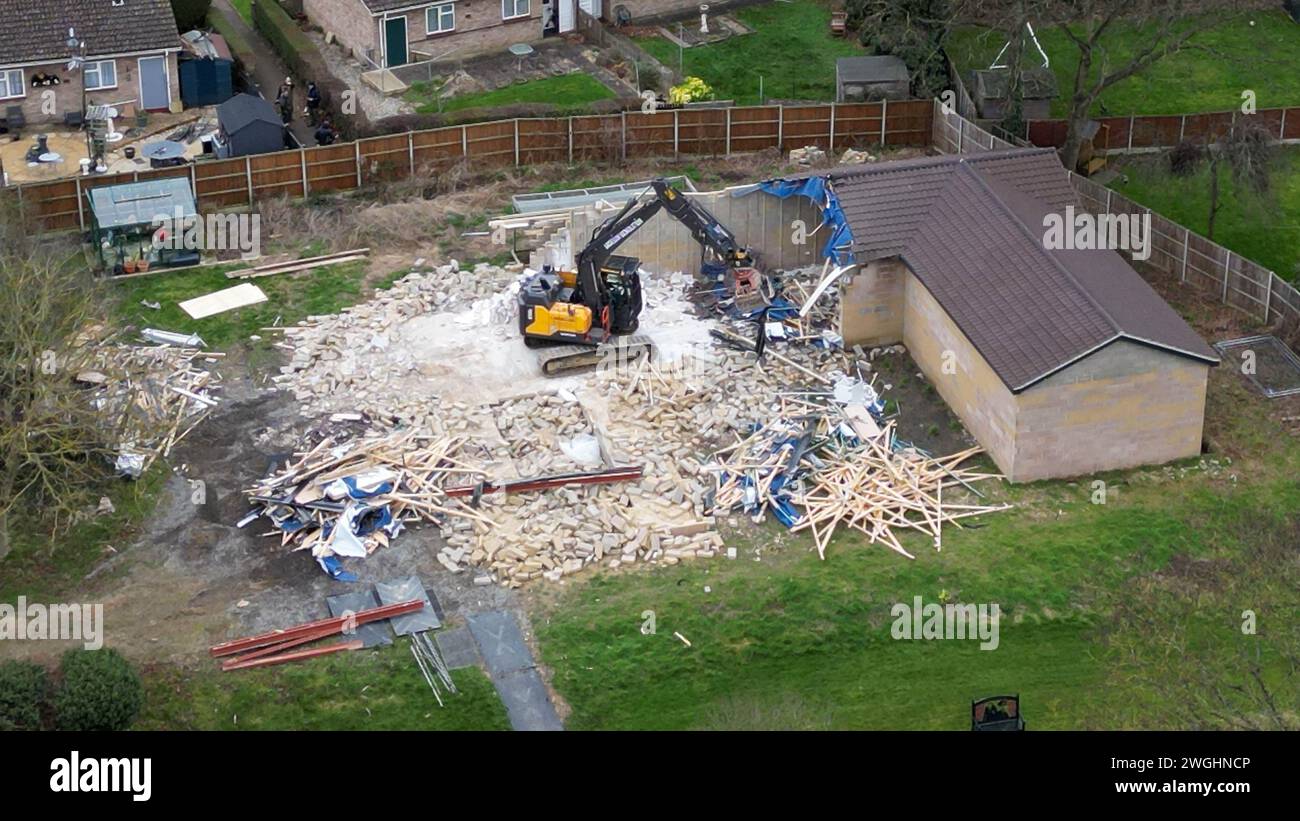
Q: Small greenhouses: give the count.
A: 1